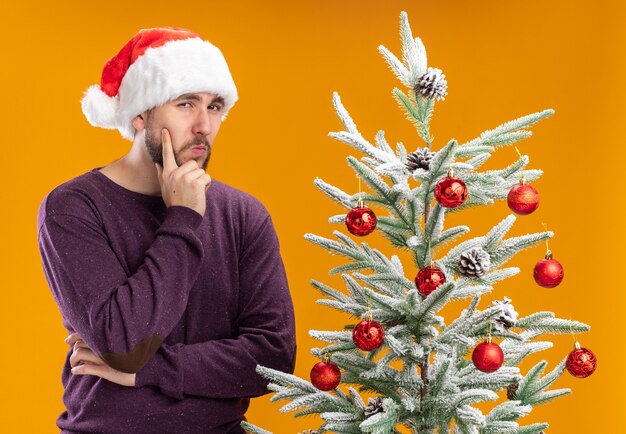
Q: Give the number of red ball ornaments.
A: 9